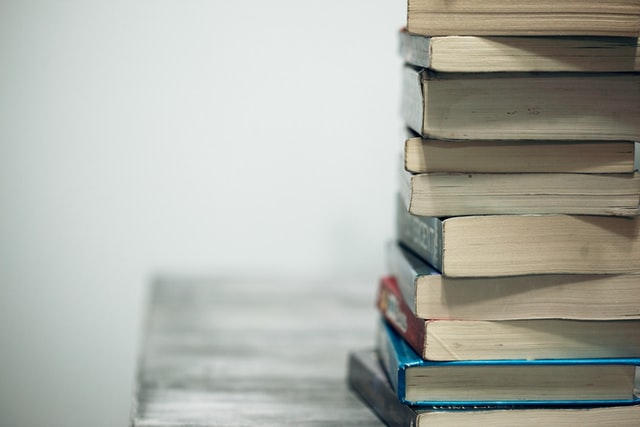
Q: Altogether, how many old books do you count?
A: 10